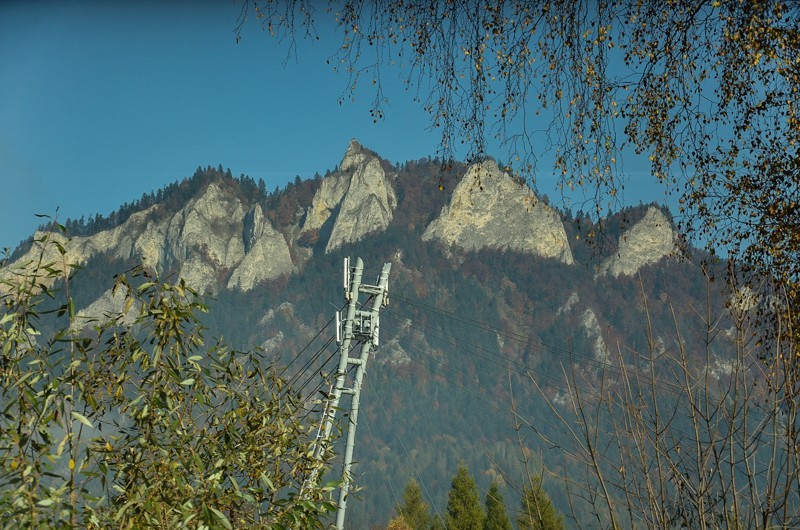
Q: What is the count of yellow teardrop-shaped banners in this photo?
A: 0